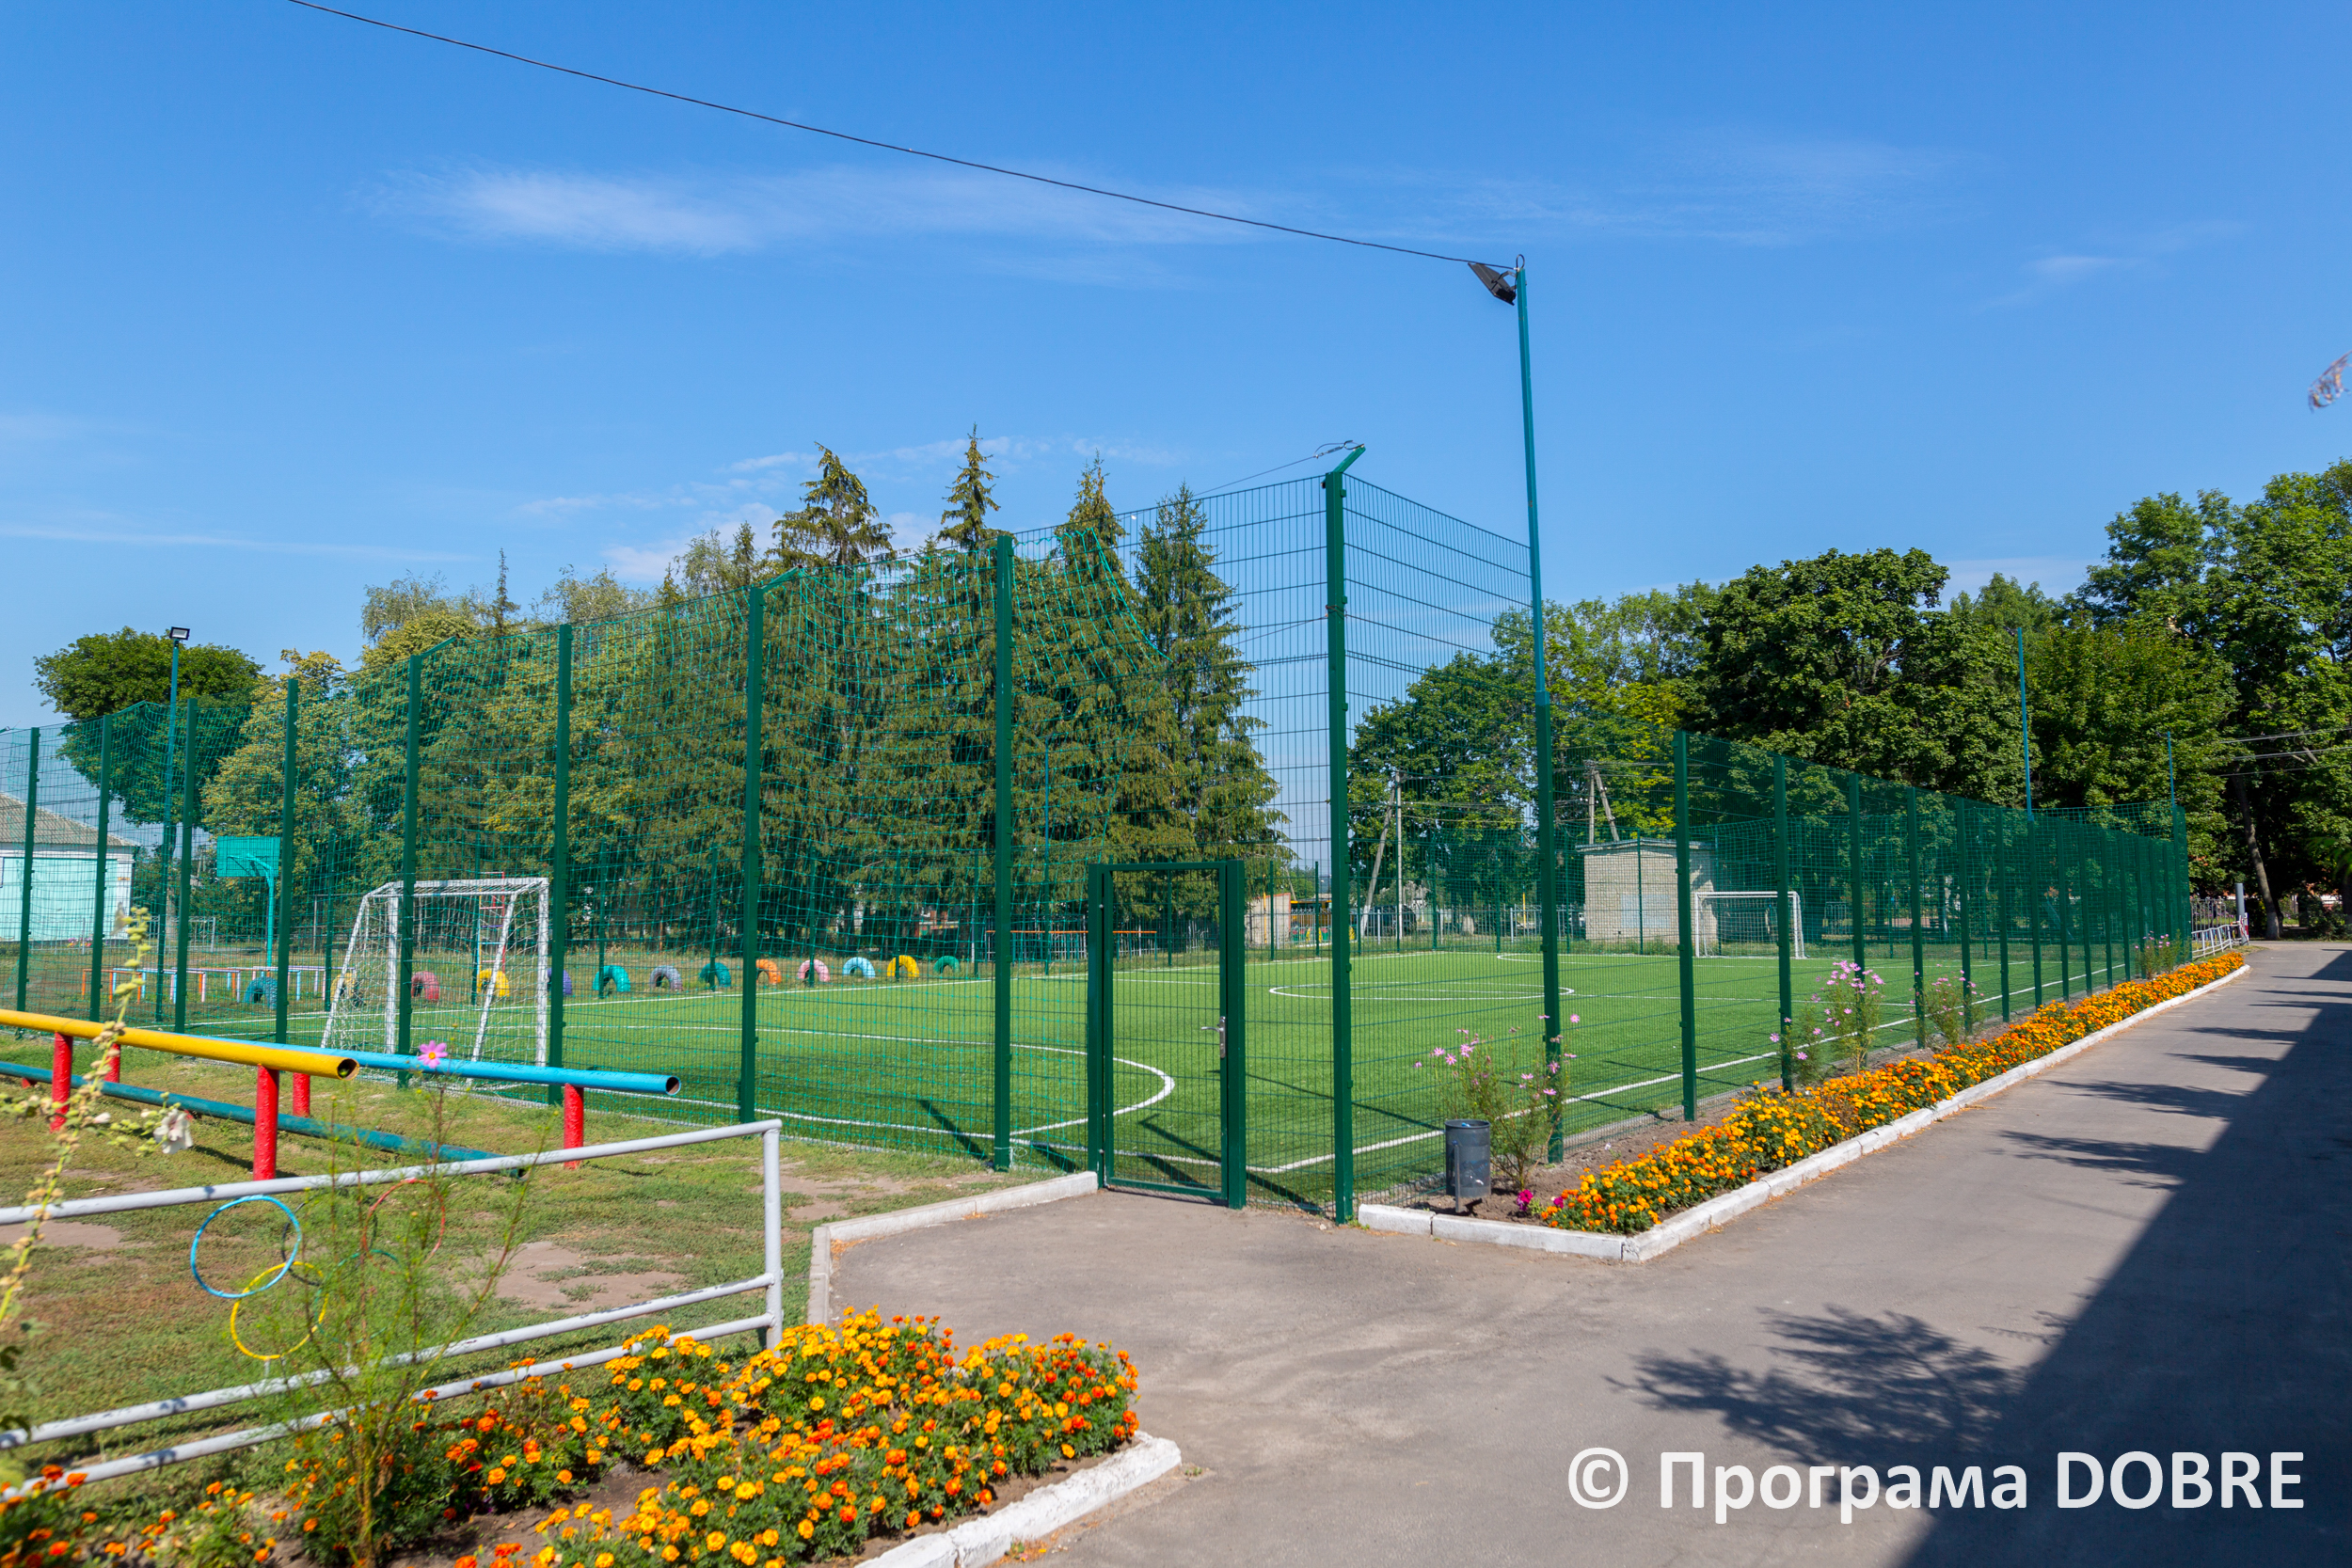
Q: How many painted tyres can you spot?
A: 13